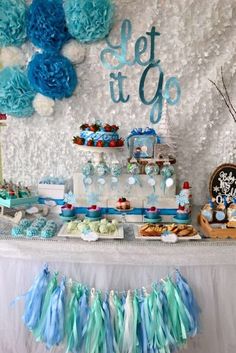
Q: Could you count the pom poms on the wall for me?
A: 8